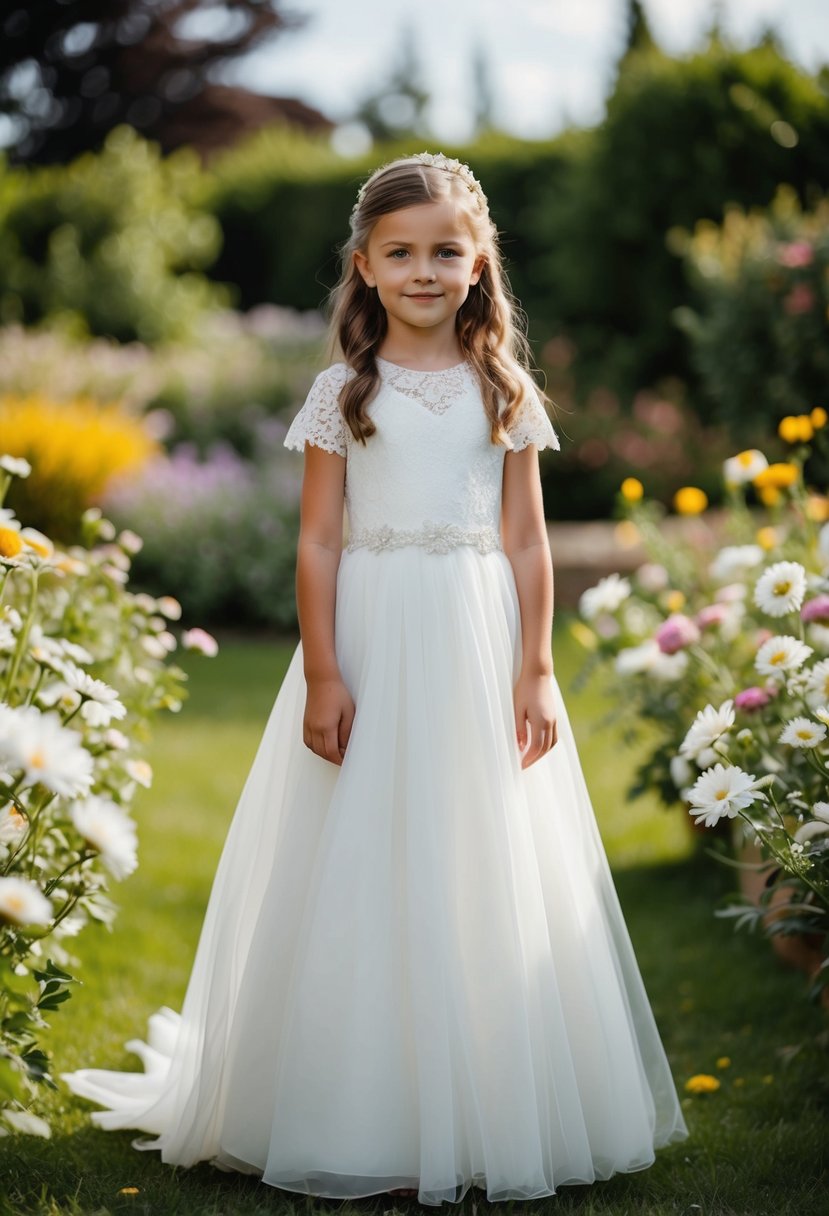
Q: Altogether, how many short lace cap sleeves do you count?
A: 2